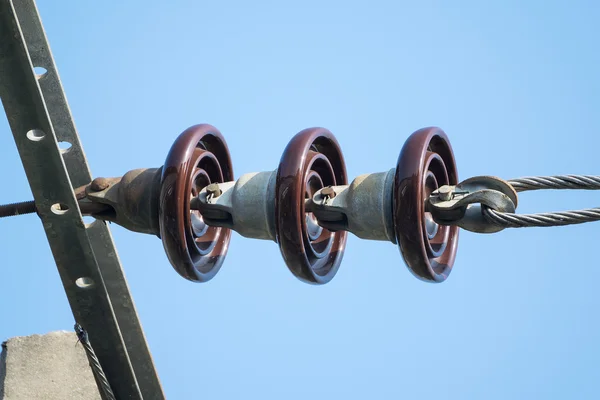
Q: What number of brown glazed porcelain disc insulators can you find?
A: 3